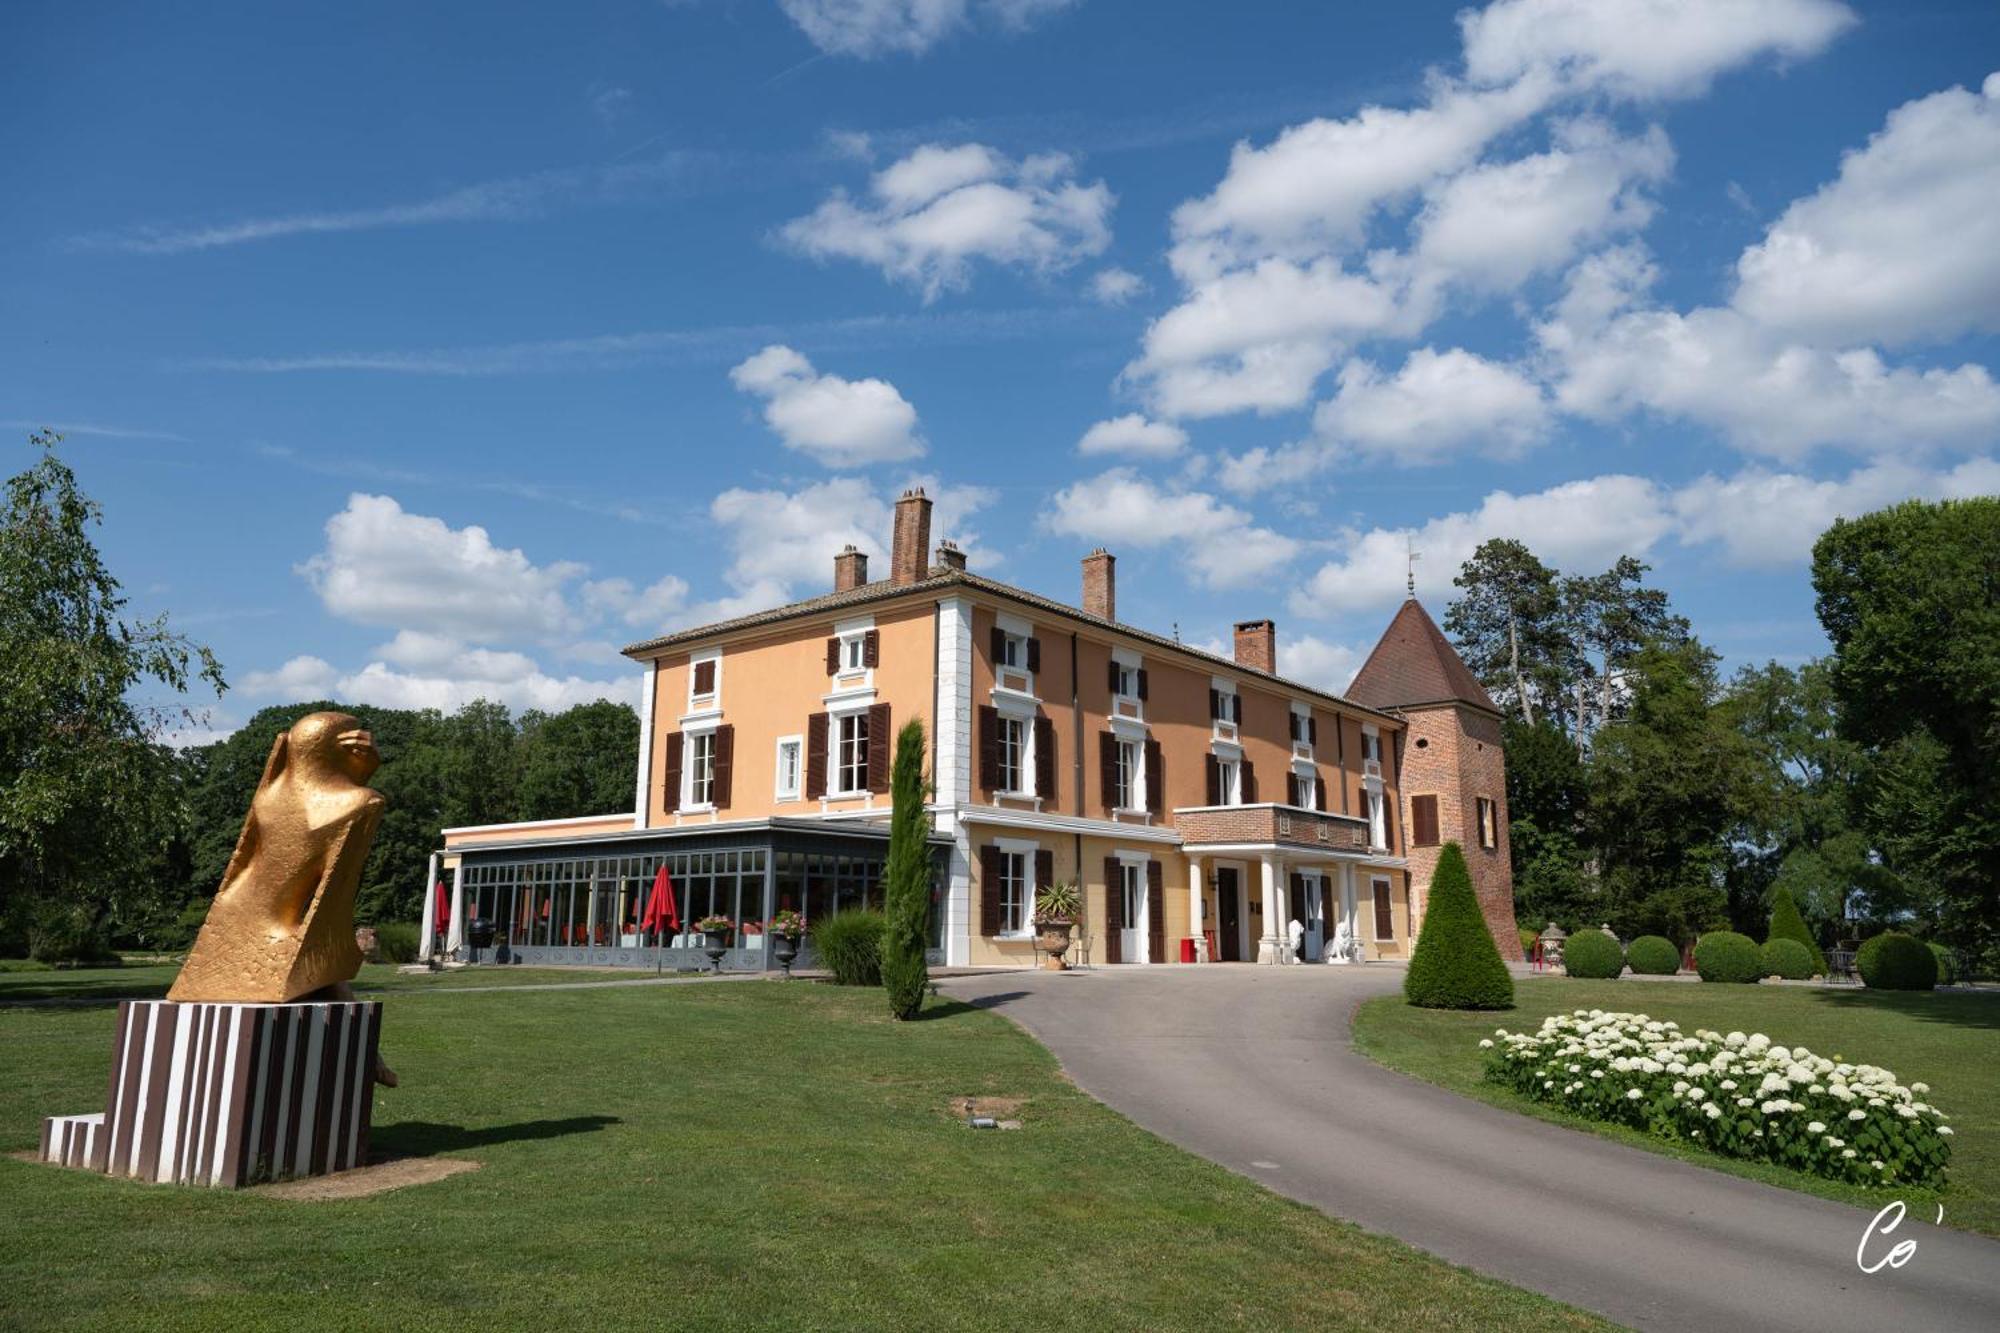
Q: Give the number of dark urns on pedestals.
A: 2